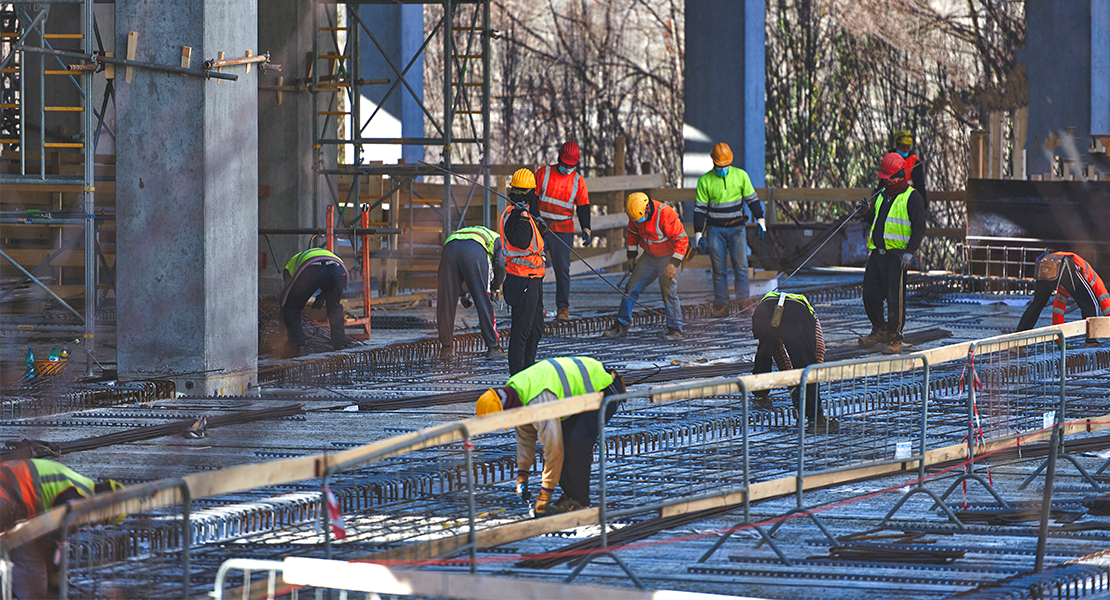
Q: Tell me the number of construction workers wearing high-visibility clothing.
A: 12